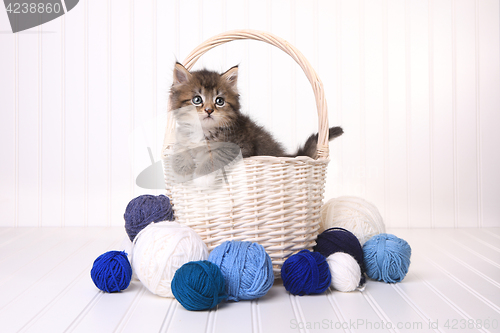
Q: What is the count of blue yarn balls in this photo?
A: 7